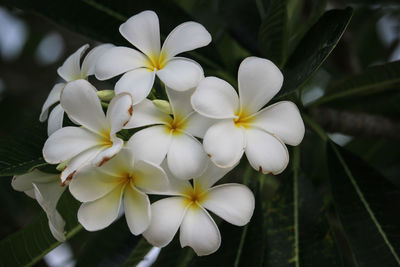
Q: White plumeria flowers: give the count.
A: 8